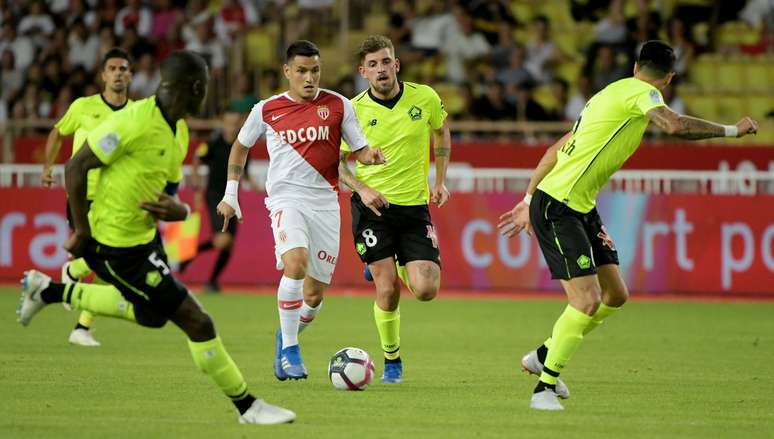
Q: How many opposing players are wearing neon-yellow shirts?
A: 4